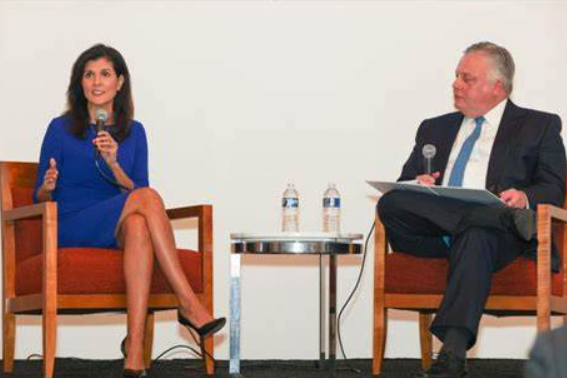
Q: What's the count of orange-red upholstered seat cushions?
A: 2